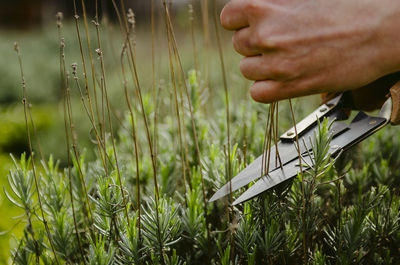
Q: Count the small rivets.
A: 4